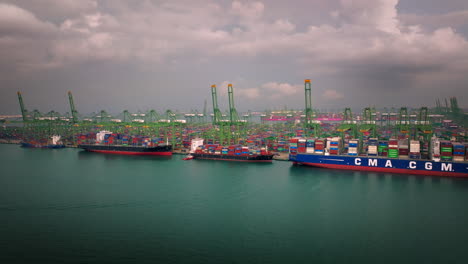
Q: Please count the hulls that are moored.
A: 4